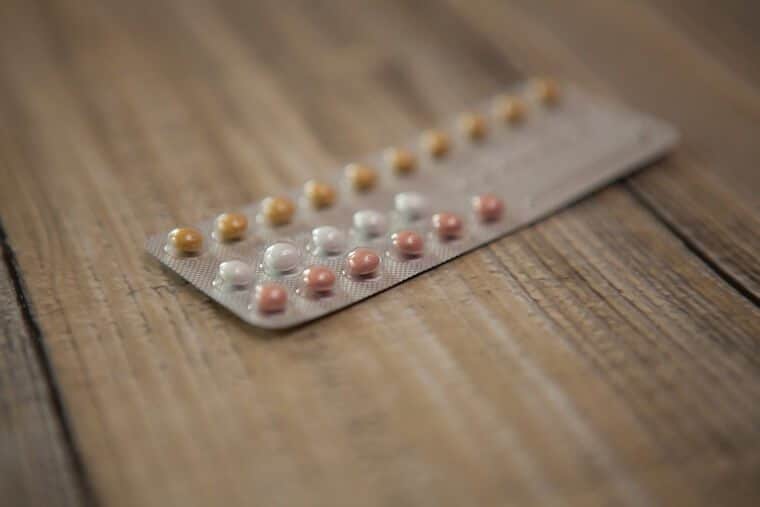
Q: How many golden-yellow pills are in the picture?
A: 10